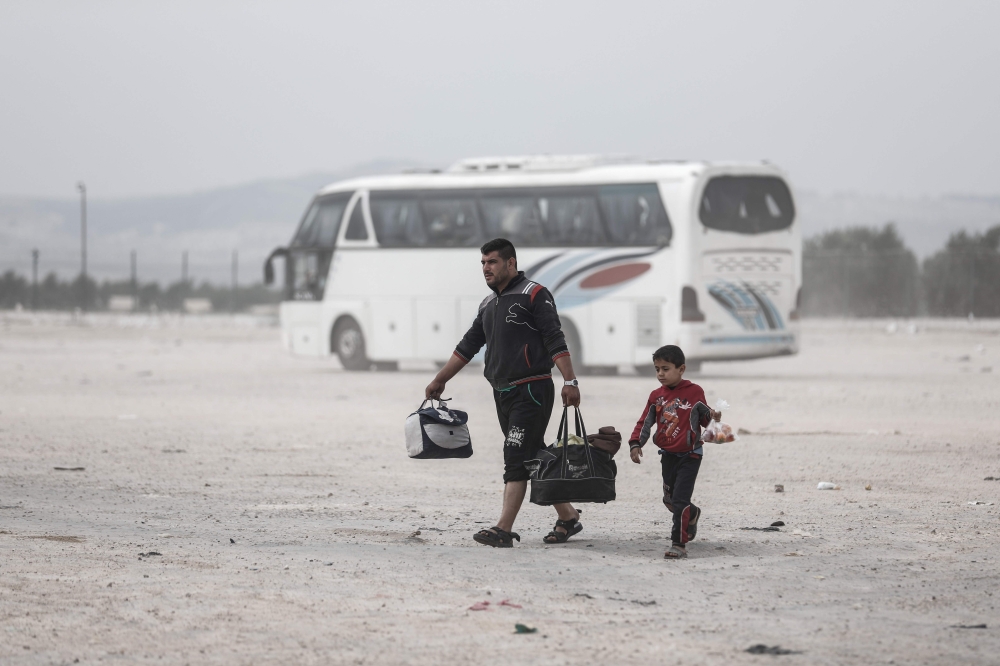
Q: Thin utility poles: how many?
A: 5